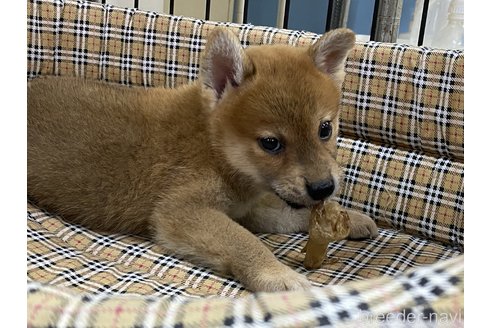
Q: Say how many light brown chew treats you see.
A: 1